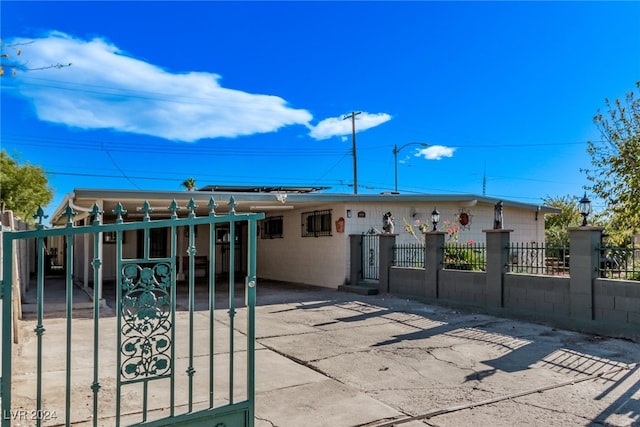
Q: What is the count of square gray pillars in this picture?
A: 5